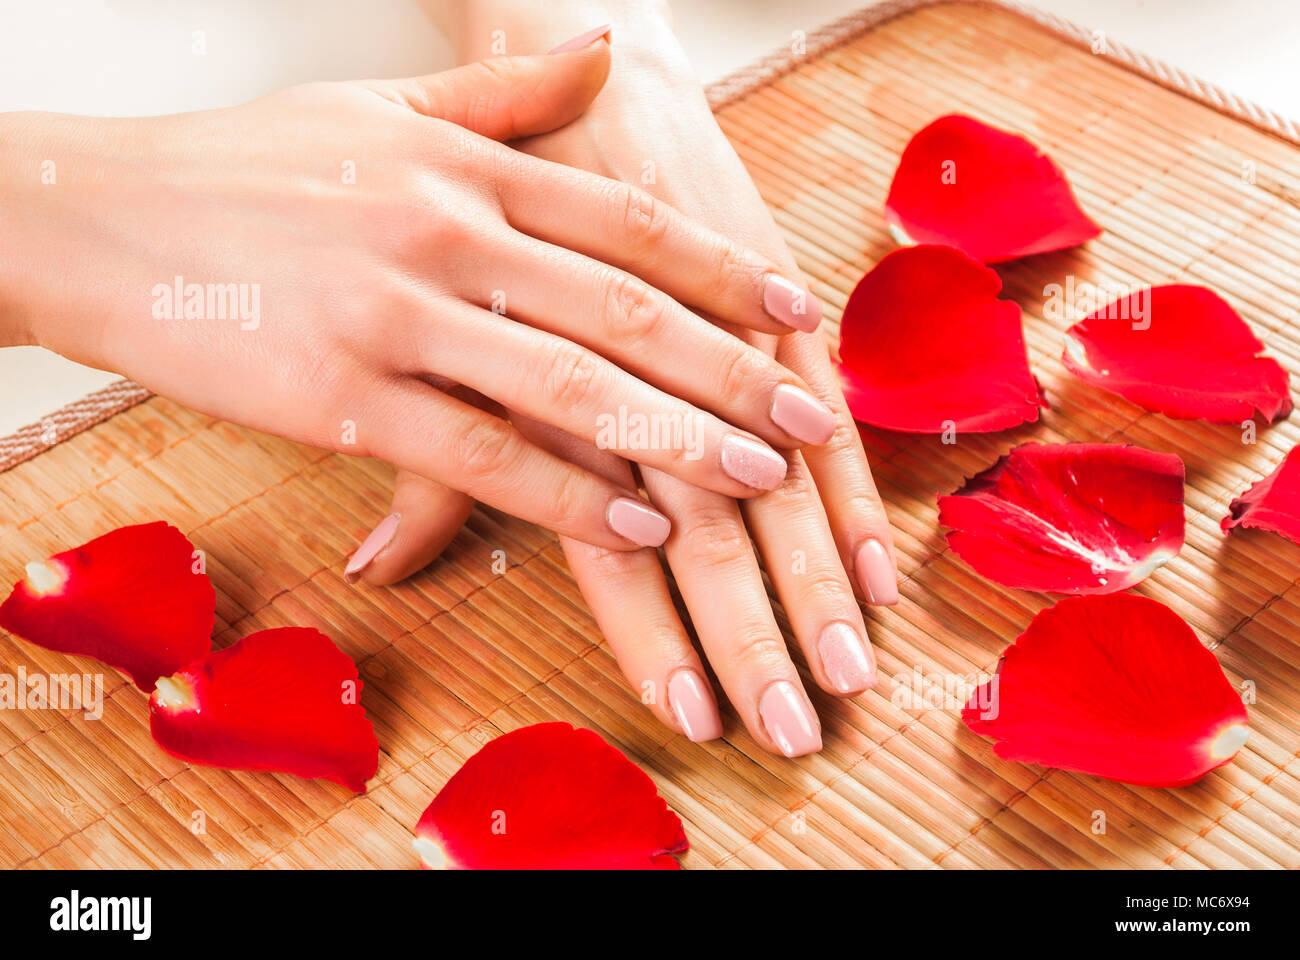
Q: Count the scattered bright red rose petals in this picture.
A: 9